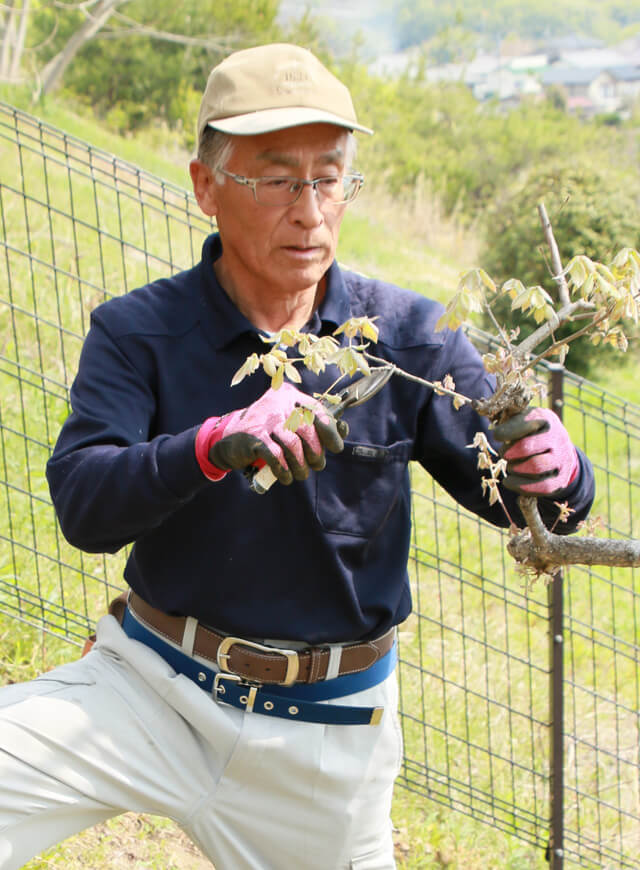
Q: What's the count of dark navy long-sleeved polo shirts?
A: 1